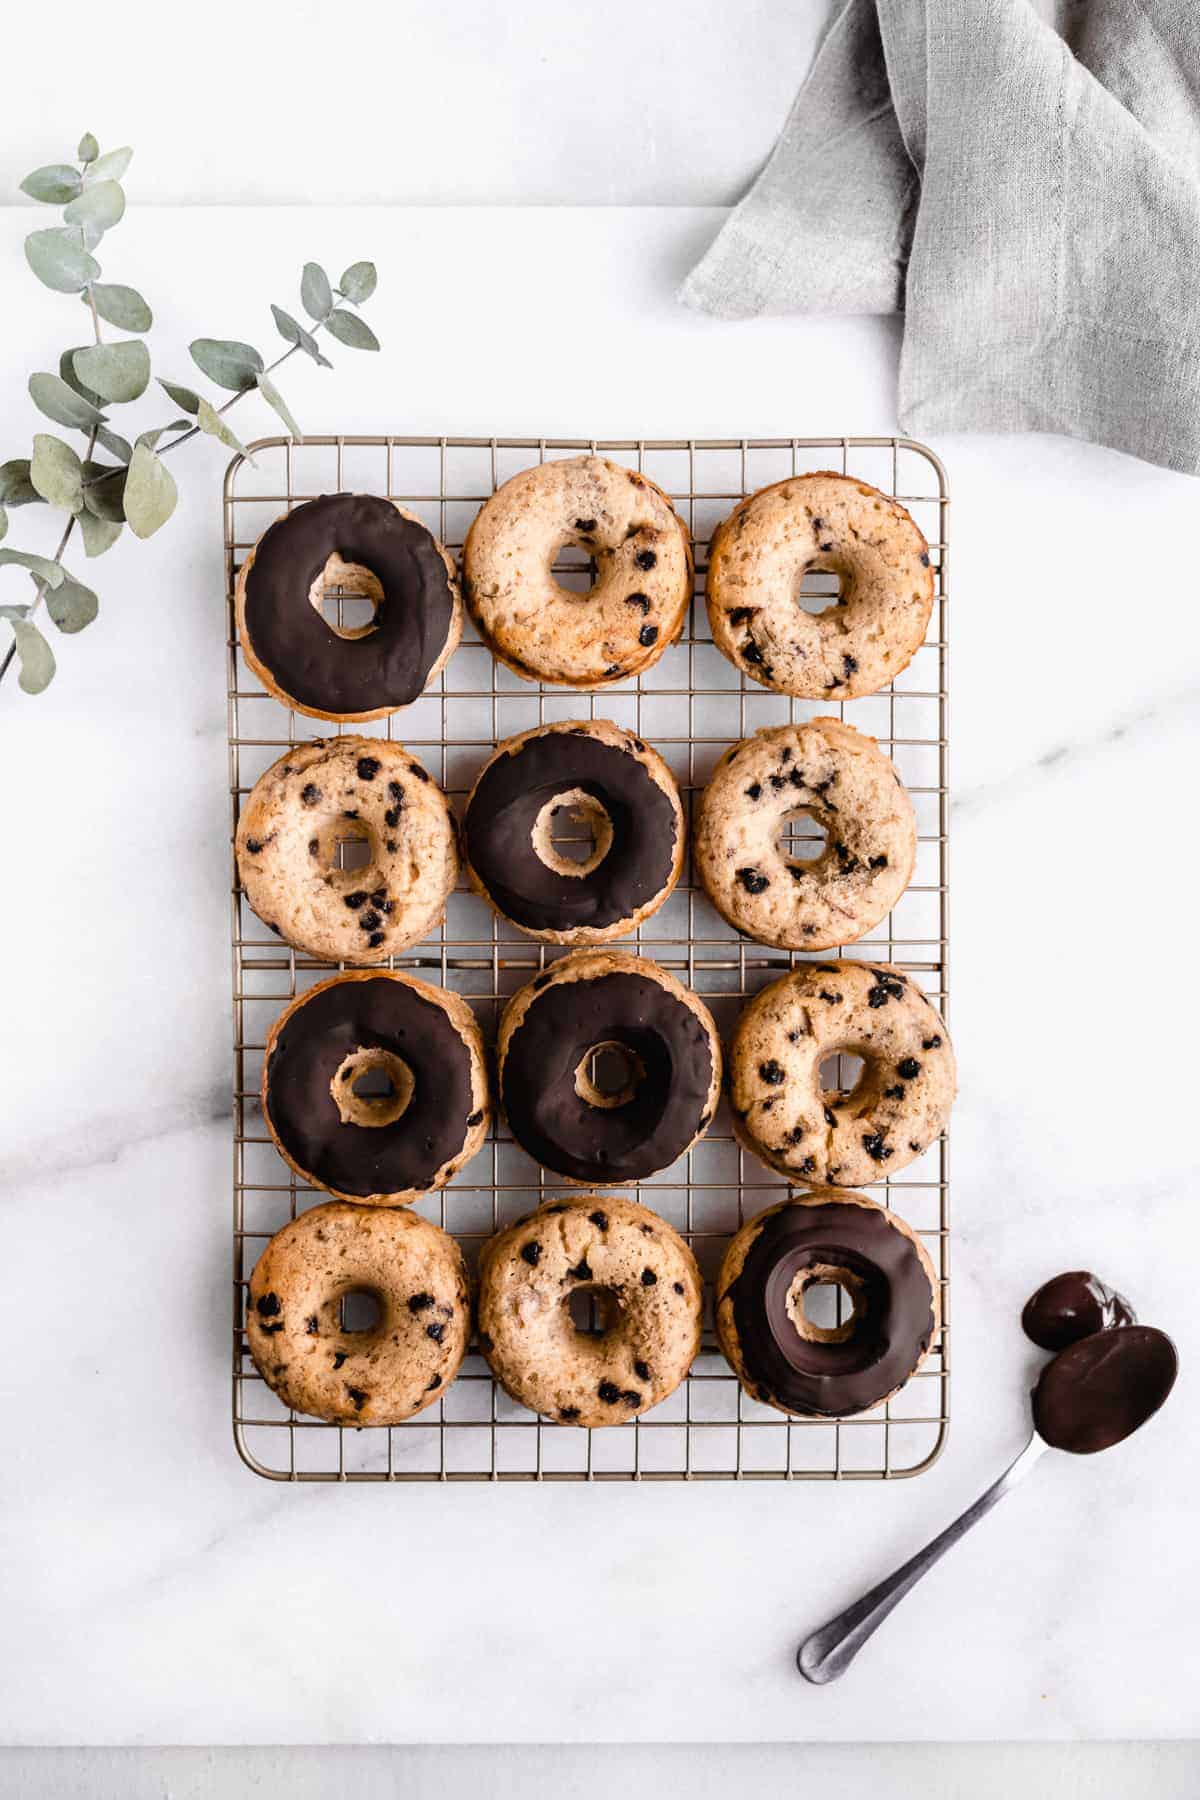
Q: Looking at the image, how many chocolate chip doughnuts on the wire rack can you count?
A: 7